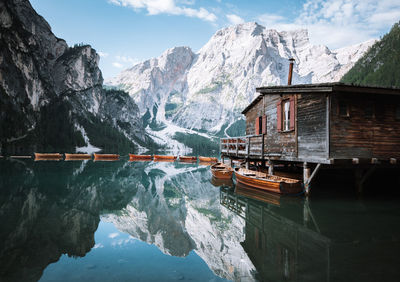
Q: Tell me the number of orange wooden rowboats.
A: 9